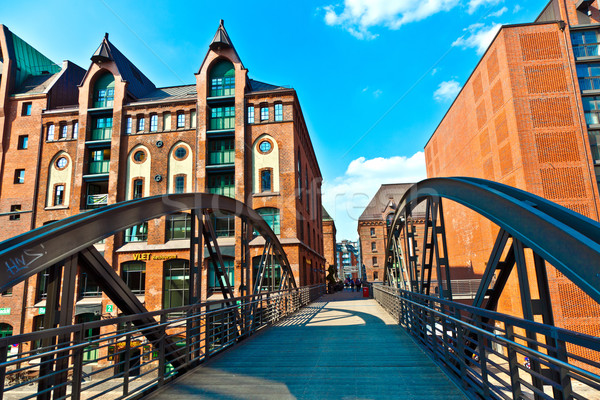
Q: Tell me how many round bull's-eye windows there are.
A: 4